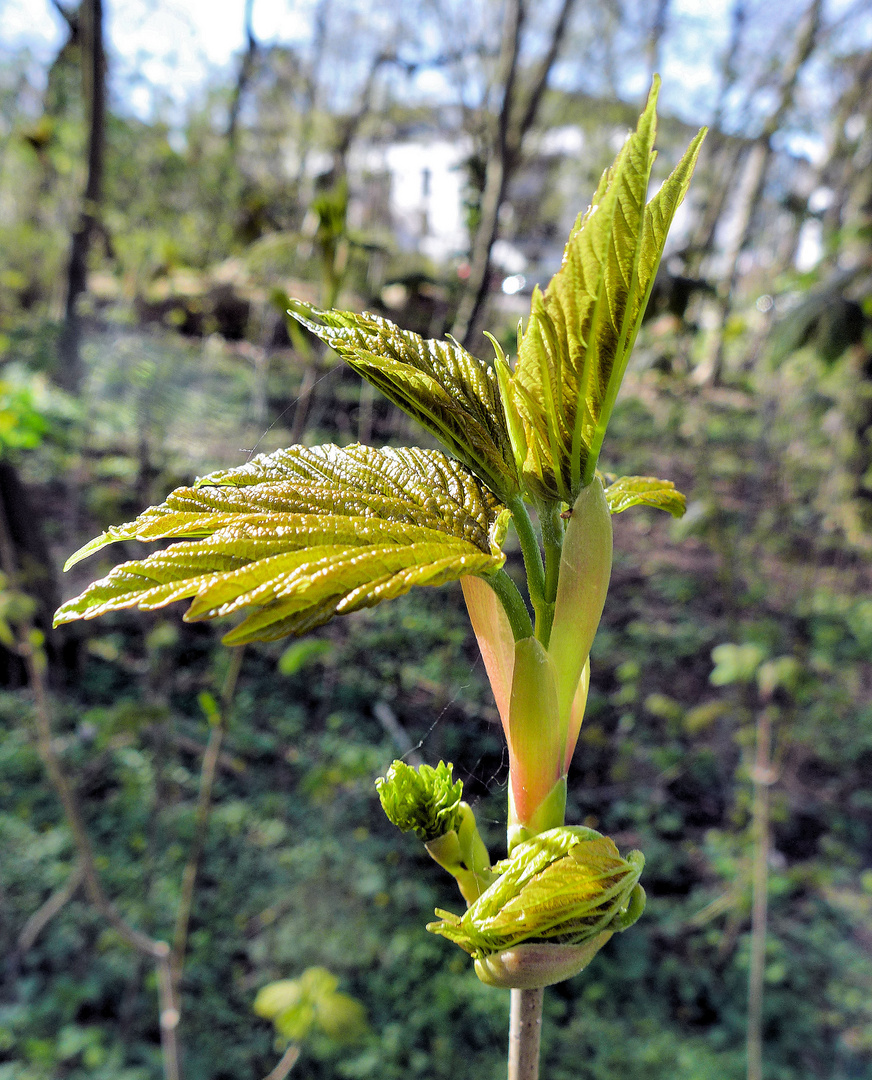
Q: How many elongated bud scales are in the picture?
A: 4